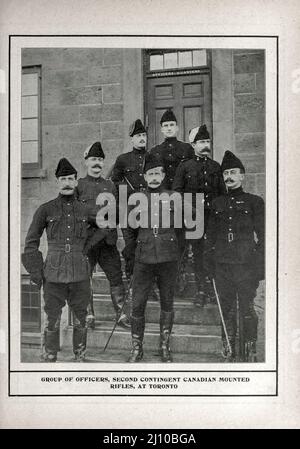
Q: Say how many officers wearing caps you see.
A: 7